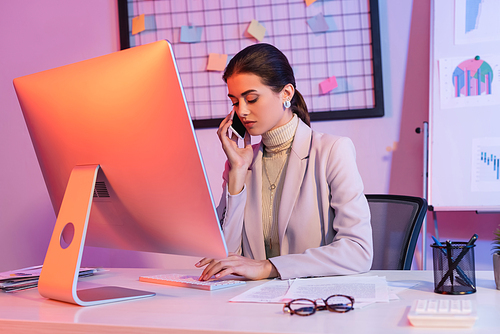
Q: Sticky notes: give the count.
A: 7